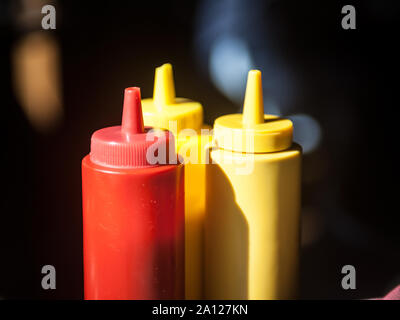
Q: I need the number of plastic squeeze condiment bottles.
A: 3